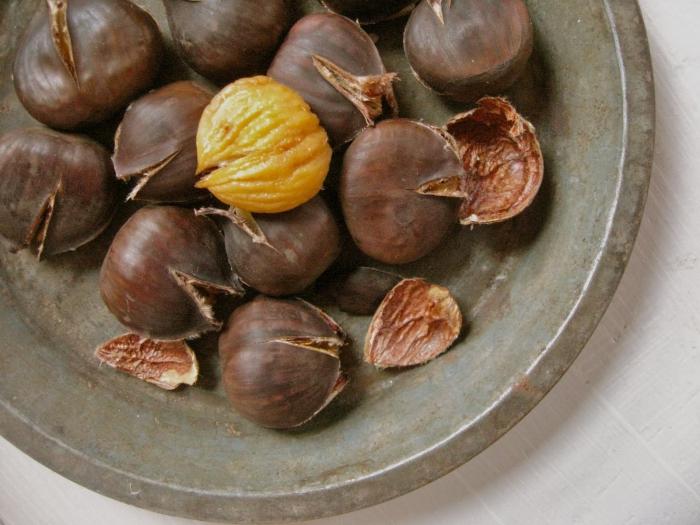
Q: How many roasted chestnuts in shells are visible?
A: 11